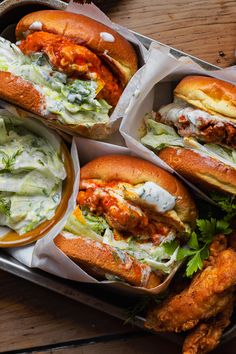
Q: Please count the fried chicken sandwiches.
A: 3